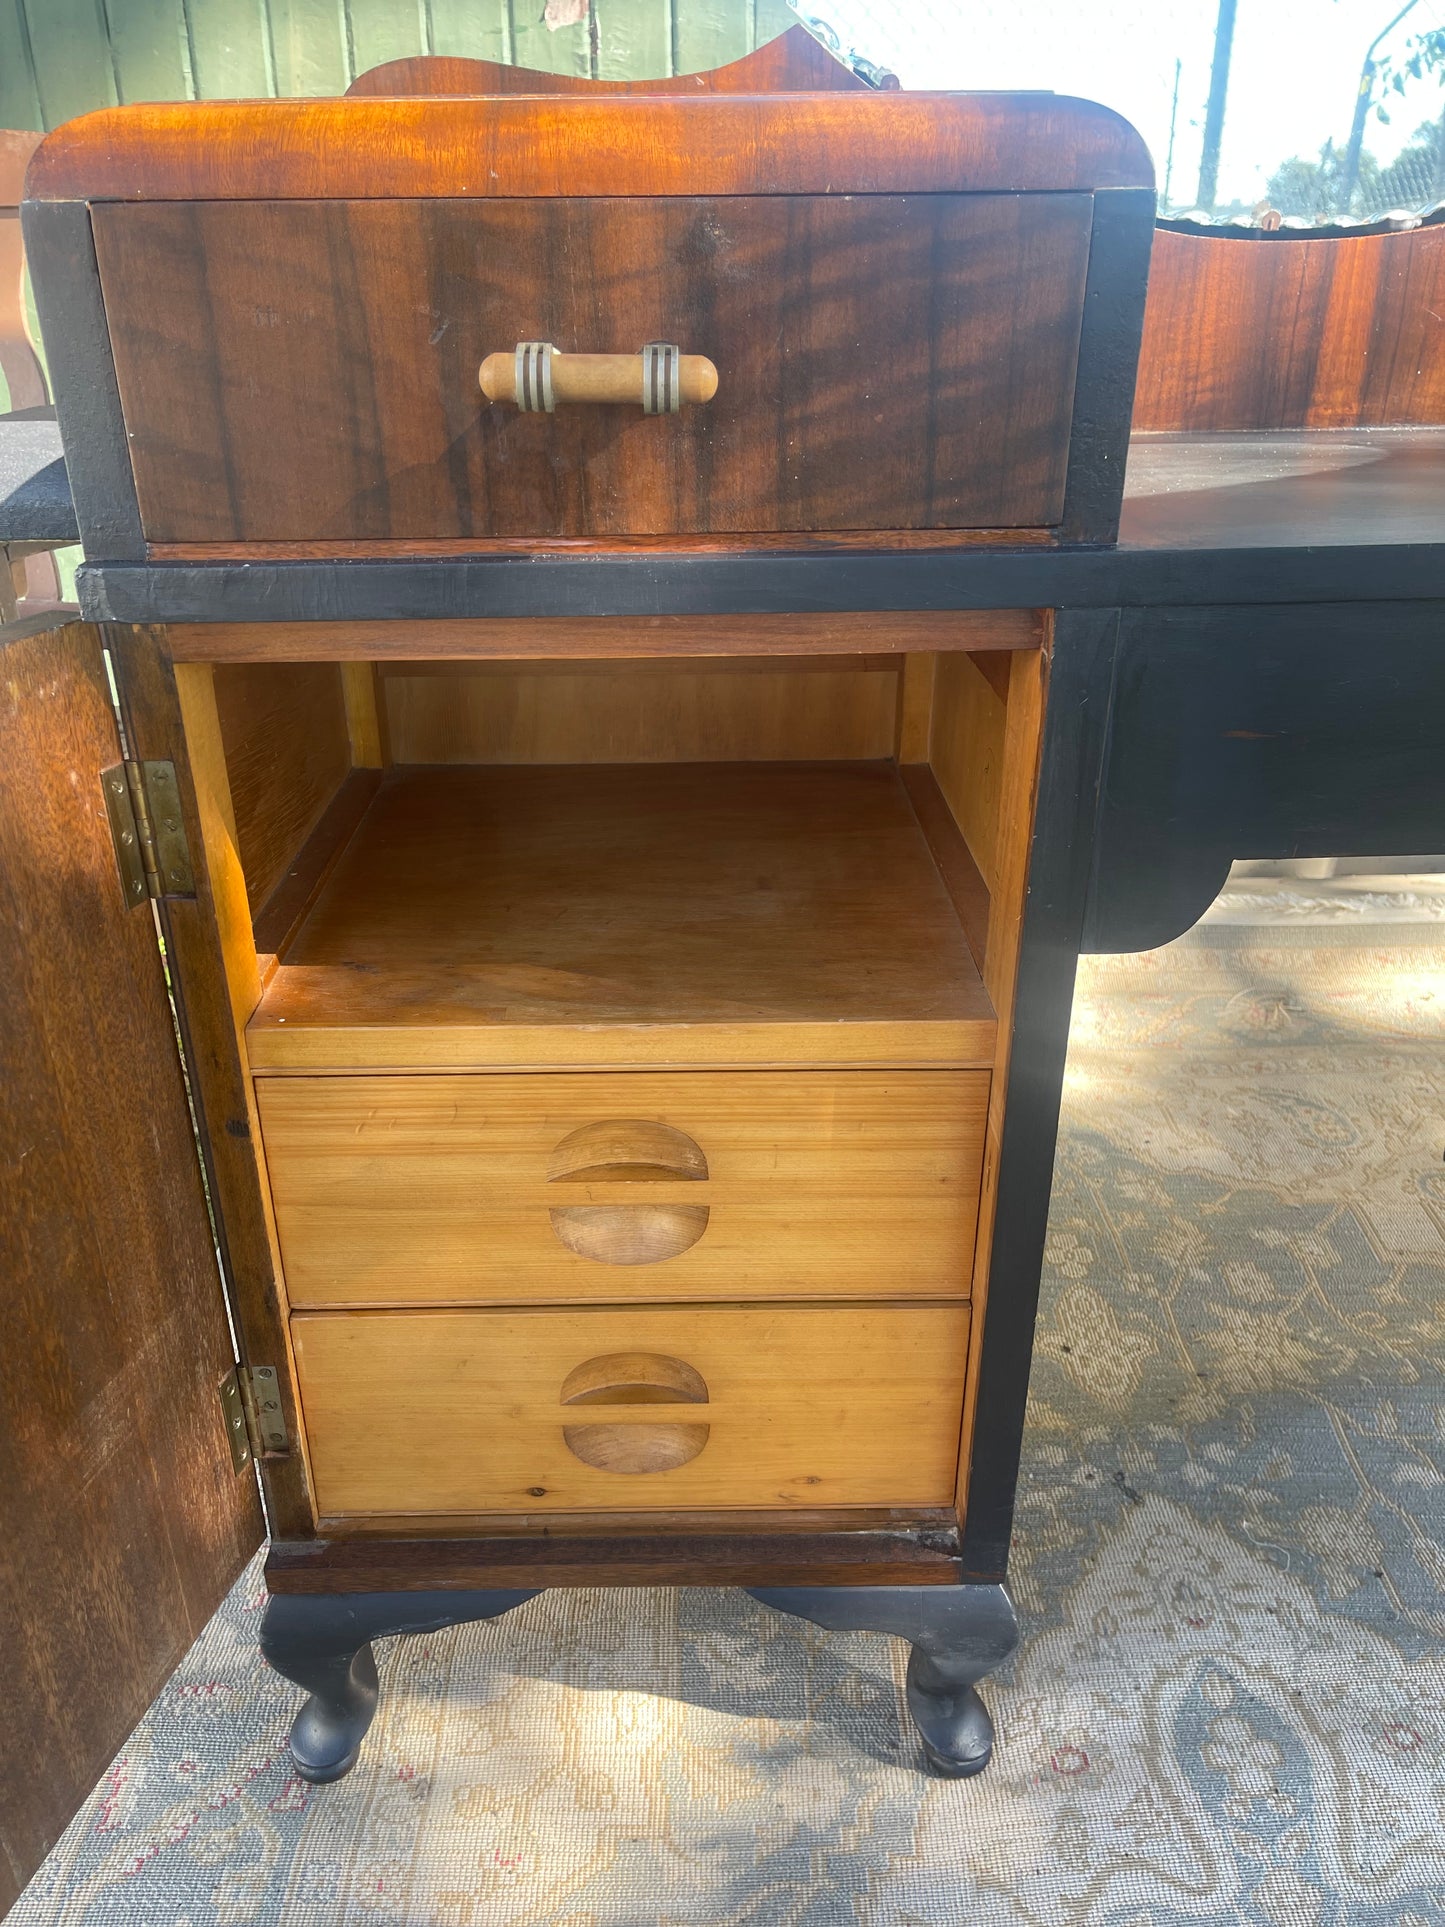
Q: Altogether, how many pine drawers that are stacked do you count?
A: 2